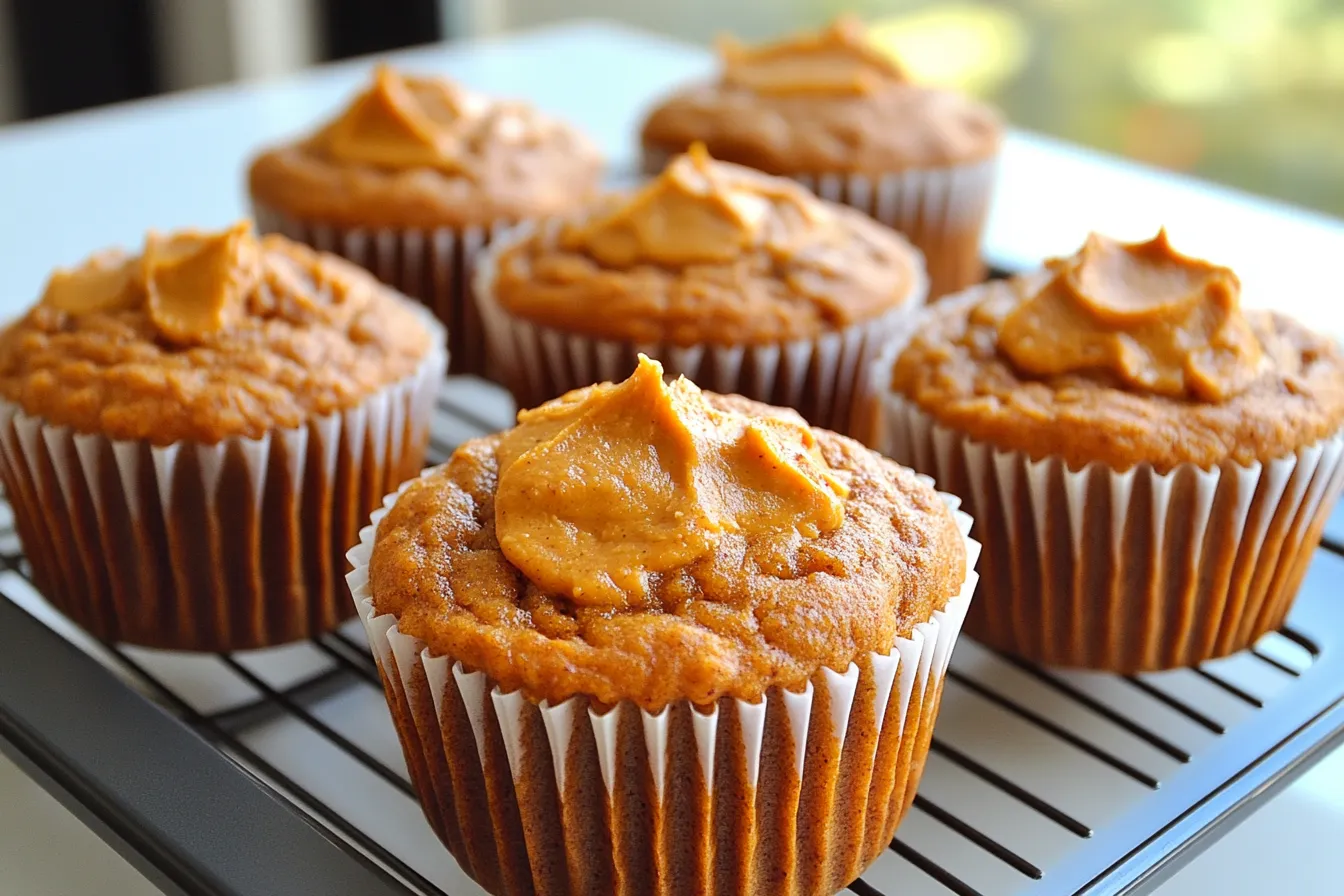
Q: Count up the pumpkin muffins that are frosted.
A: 6